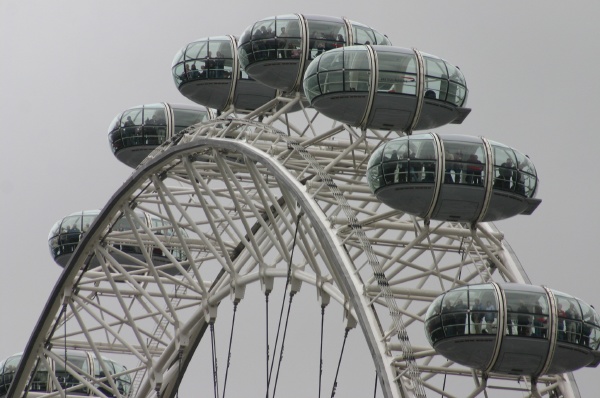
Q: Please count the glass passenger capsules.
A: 8